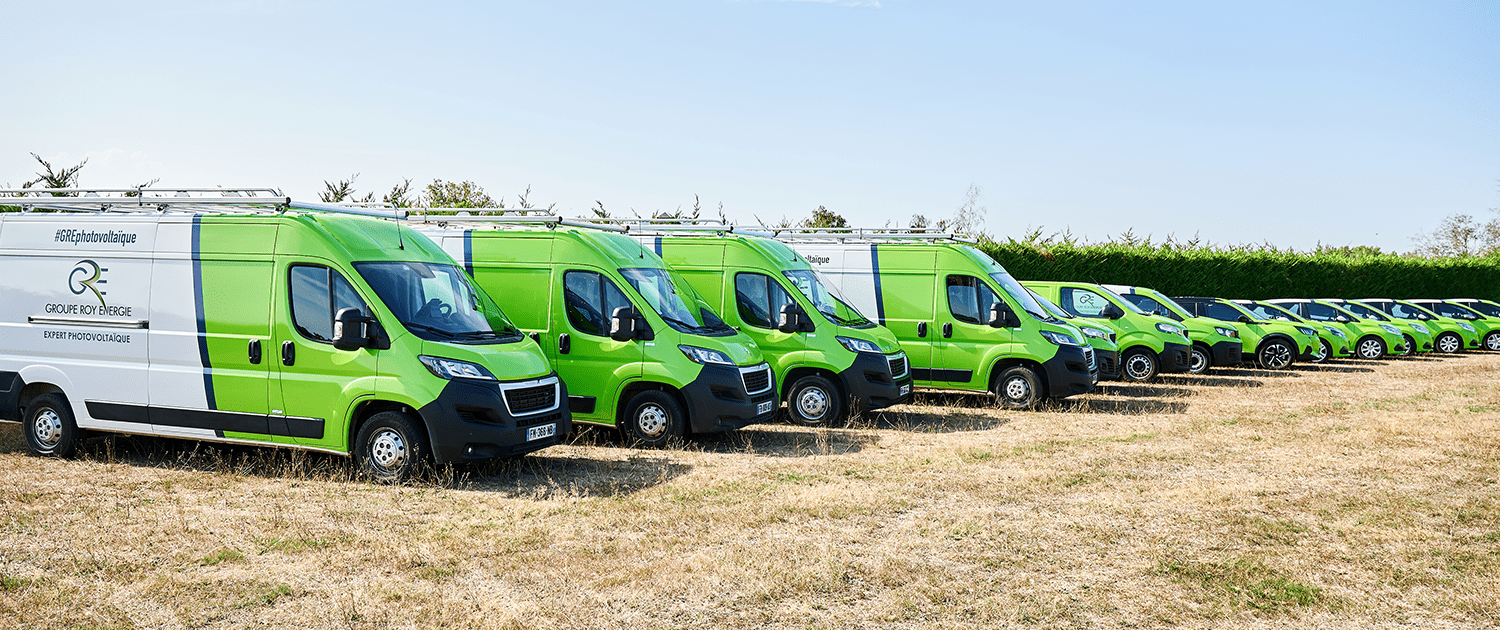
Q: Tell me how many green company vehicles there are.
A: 14